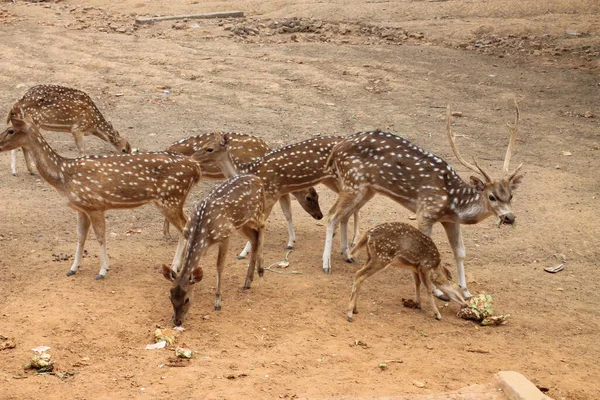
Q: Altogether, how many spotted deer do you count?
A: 7